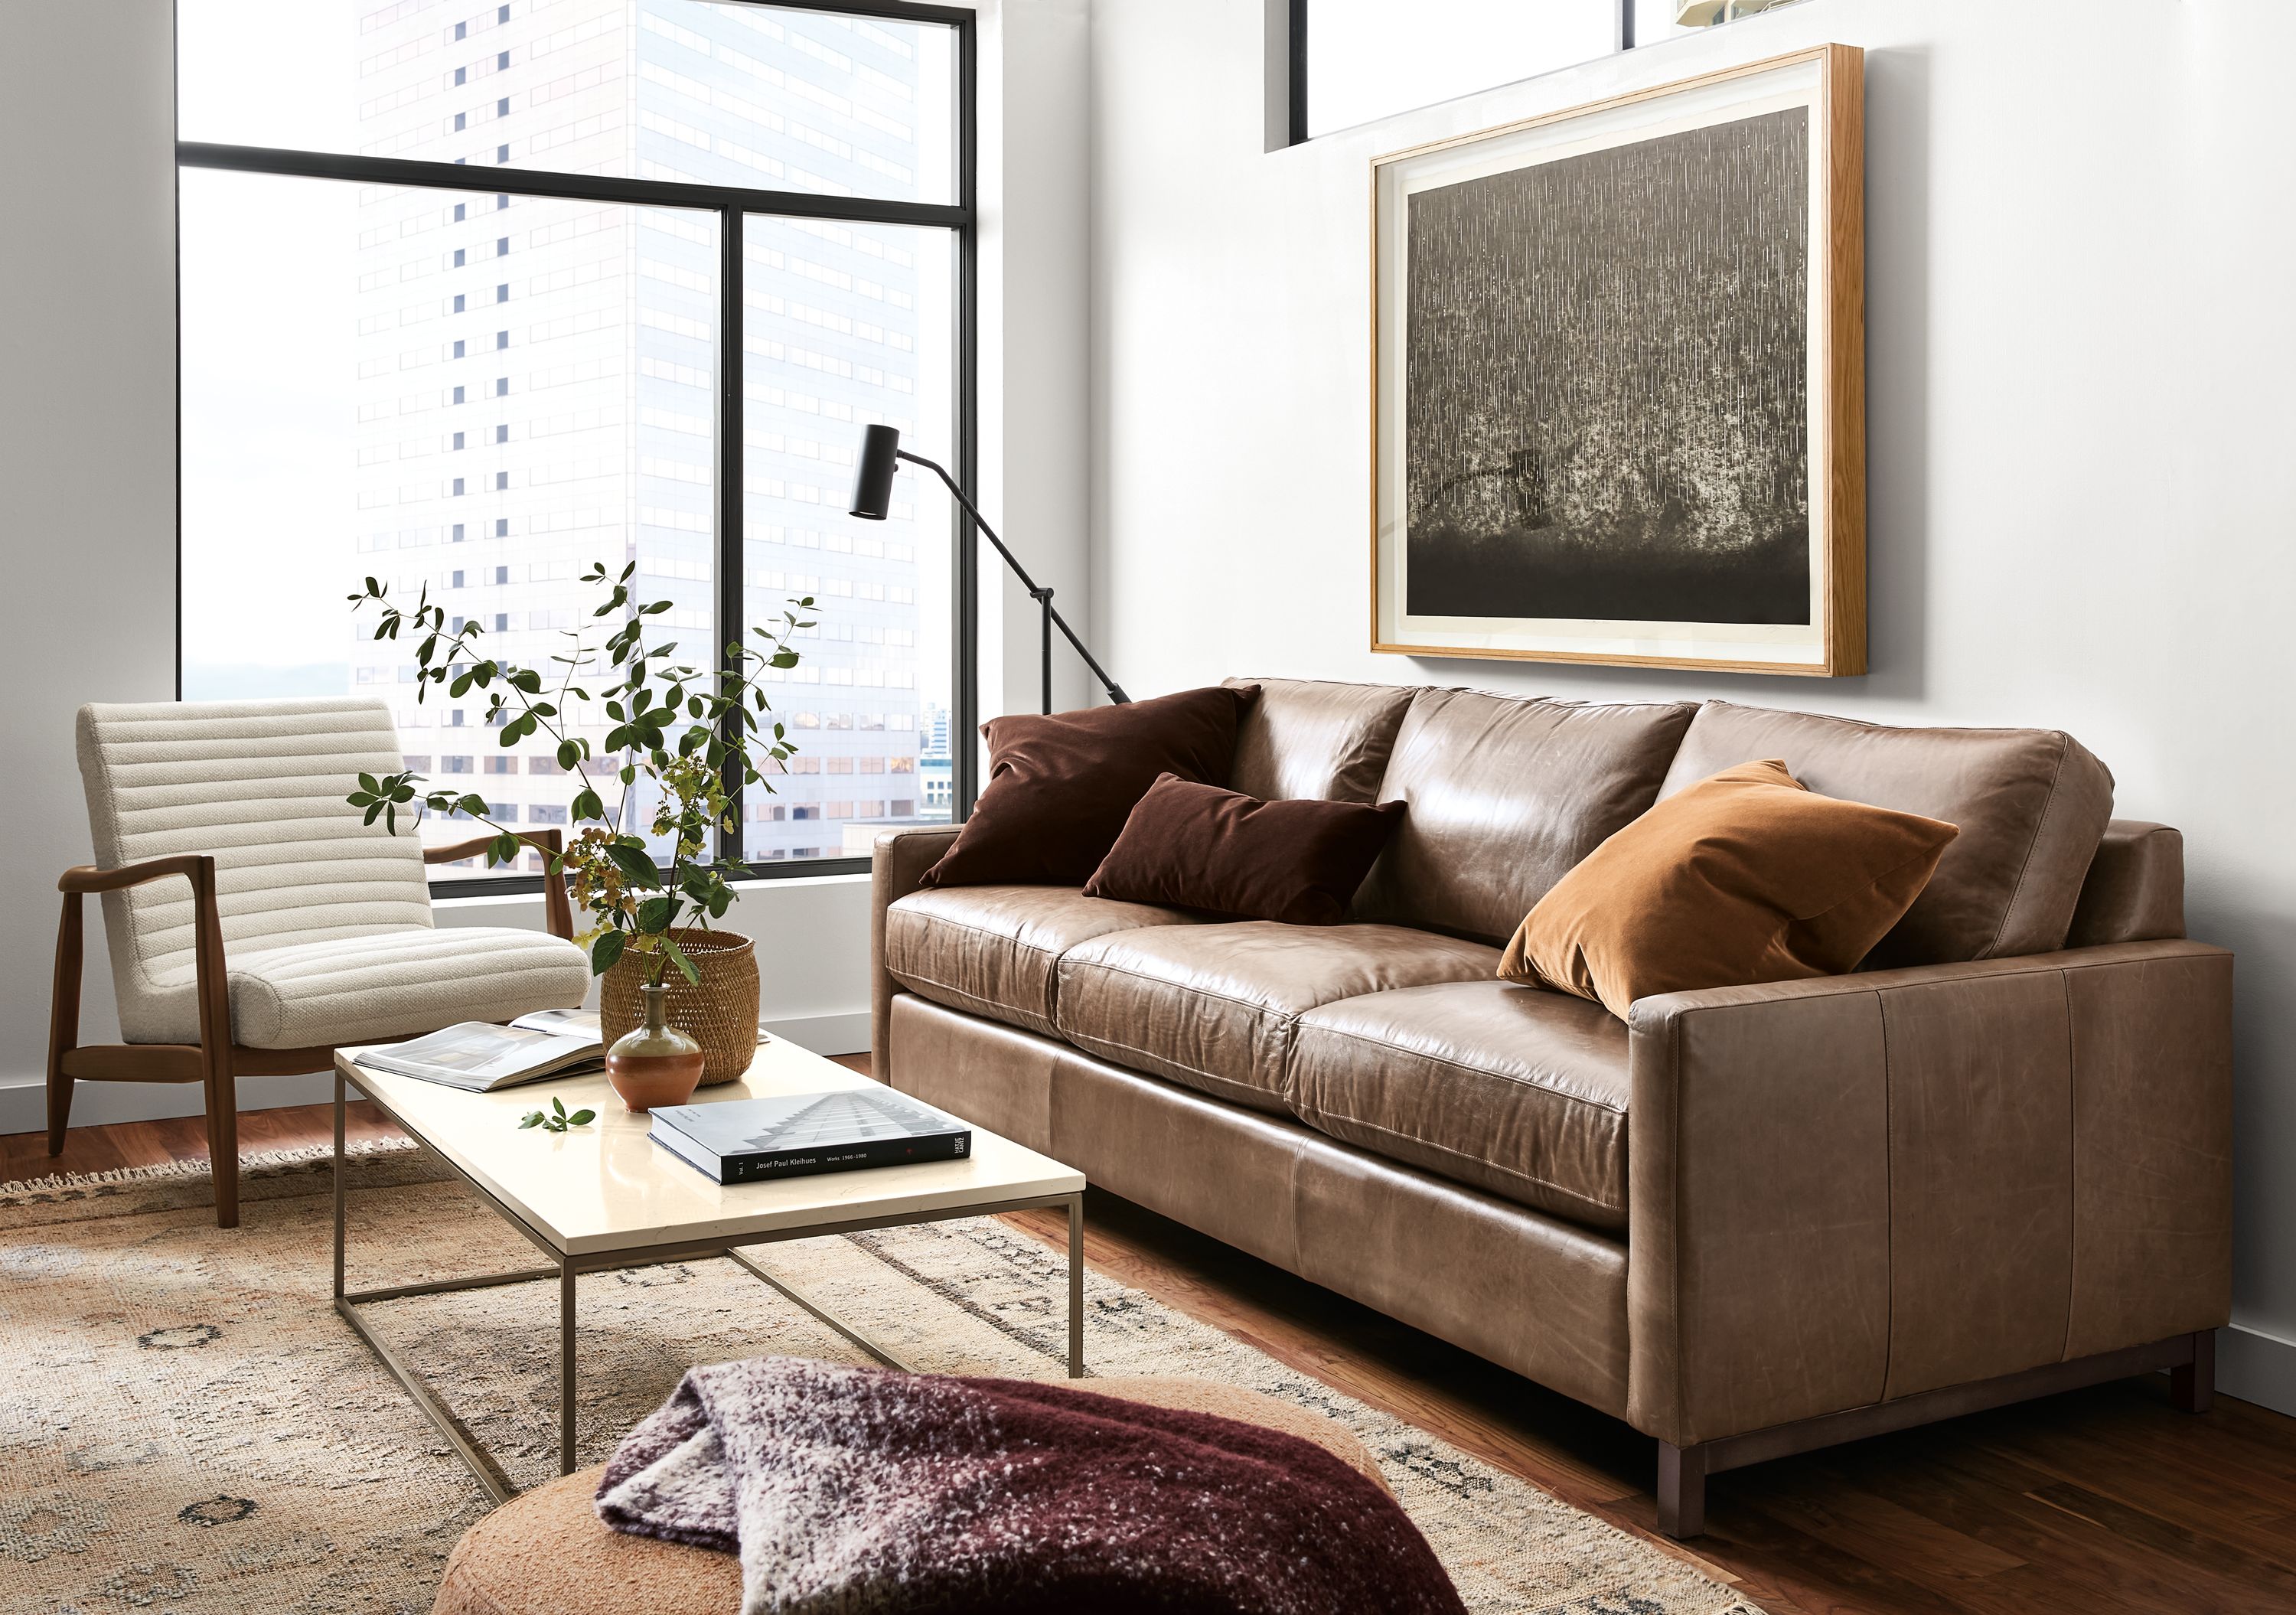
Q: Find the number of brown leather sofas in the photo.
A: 1